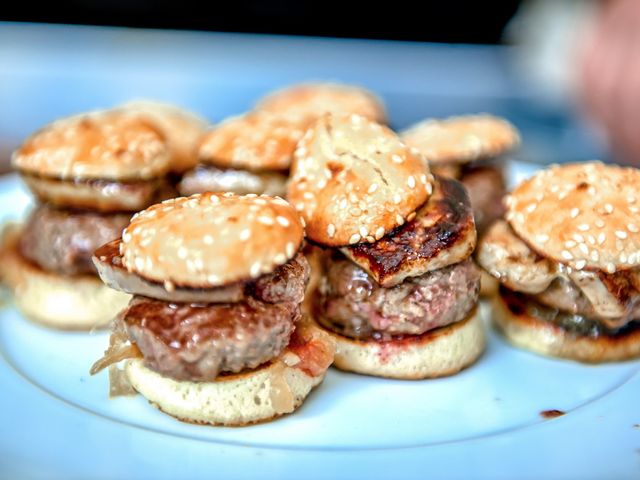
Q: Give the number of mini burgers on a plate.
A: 8